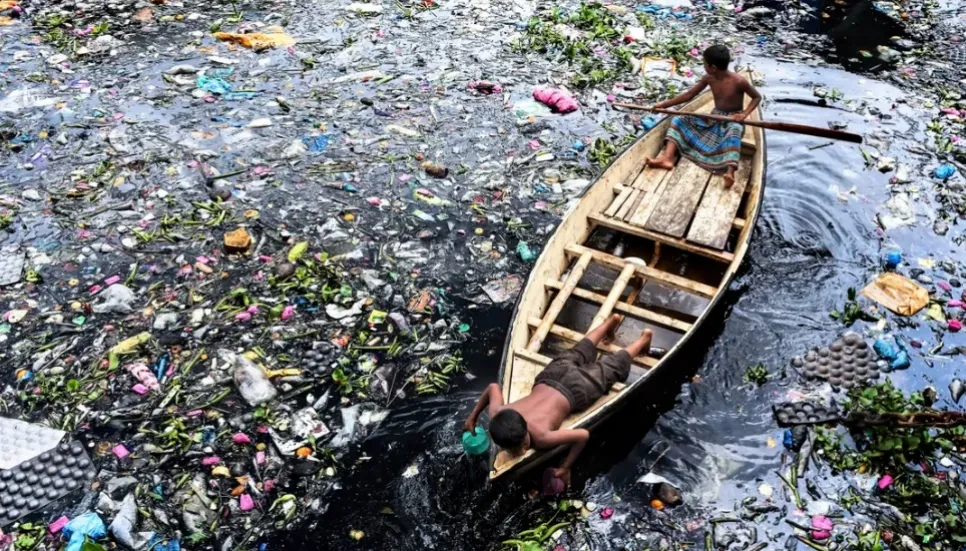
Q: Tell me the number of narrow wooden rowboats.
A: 1